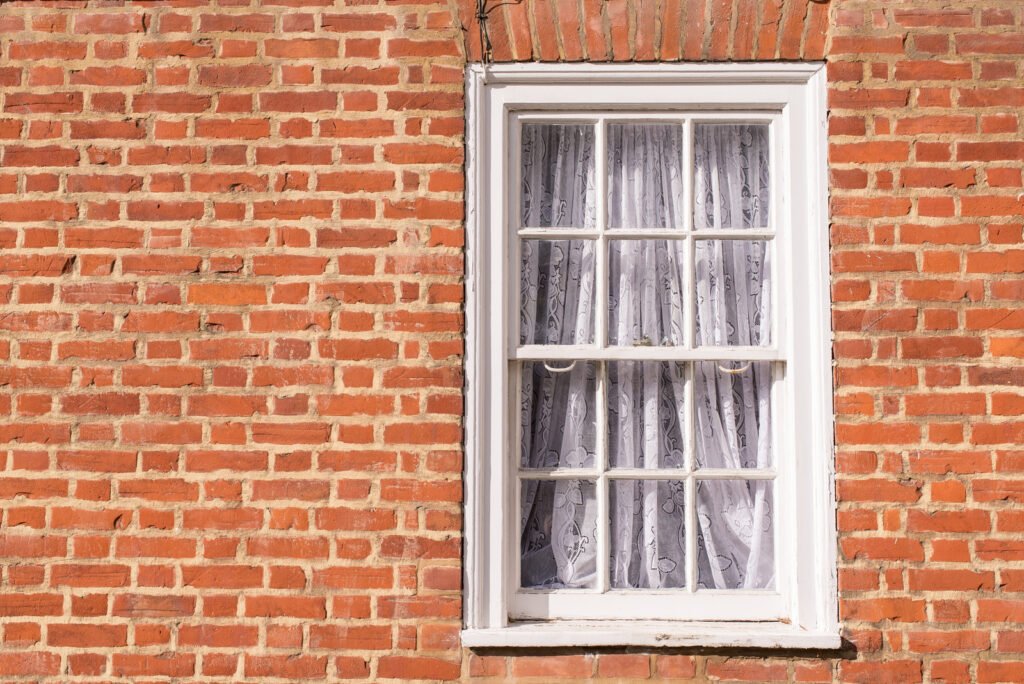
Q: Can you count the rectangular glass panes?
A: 12